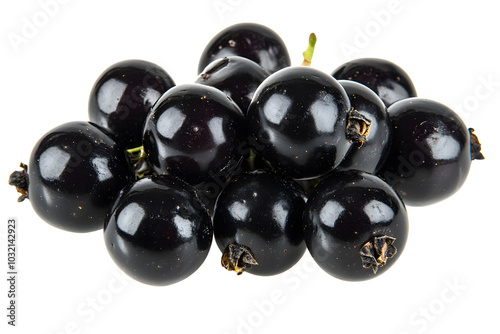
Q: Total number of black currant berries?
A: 12